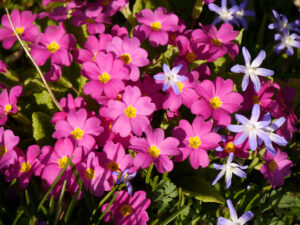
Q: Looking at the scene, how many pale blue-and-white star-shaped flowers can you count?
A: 11